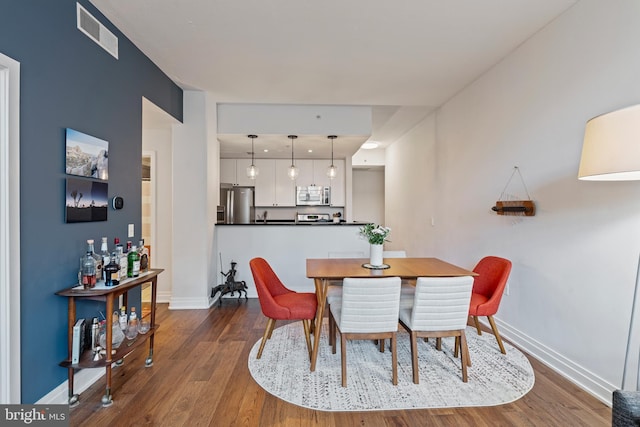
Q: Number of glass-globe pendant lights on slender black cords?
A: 3